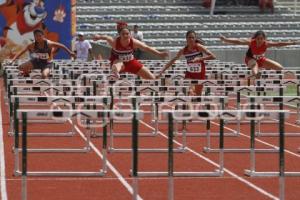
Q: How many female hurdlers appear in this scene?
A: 4